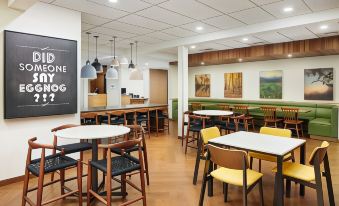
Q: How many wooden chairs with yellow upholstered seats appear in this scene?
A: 4